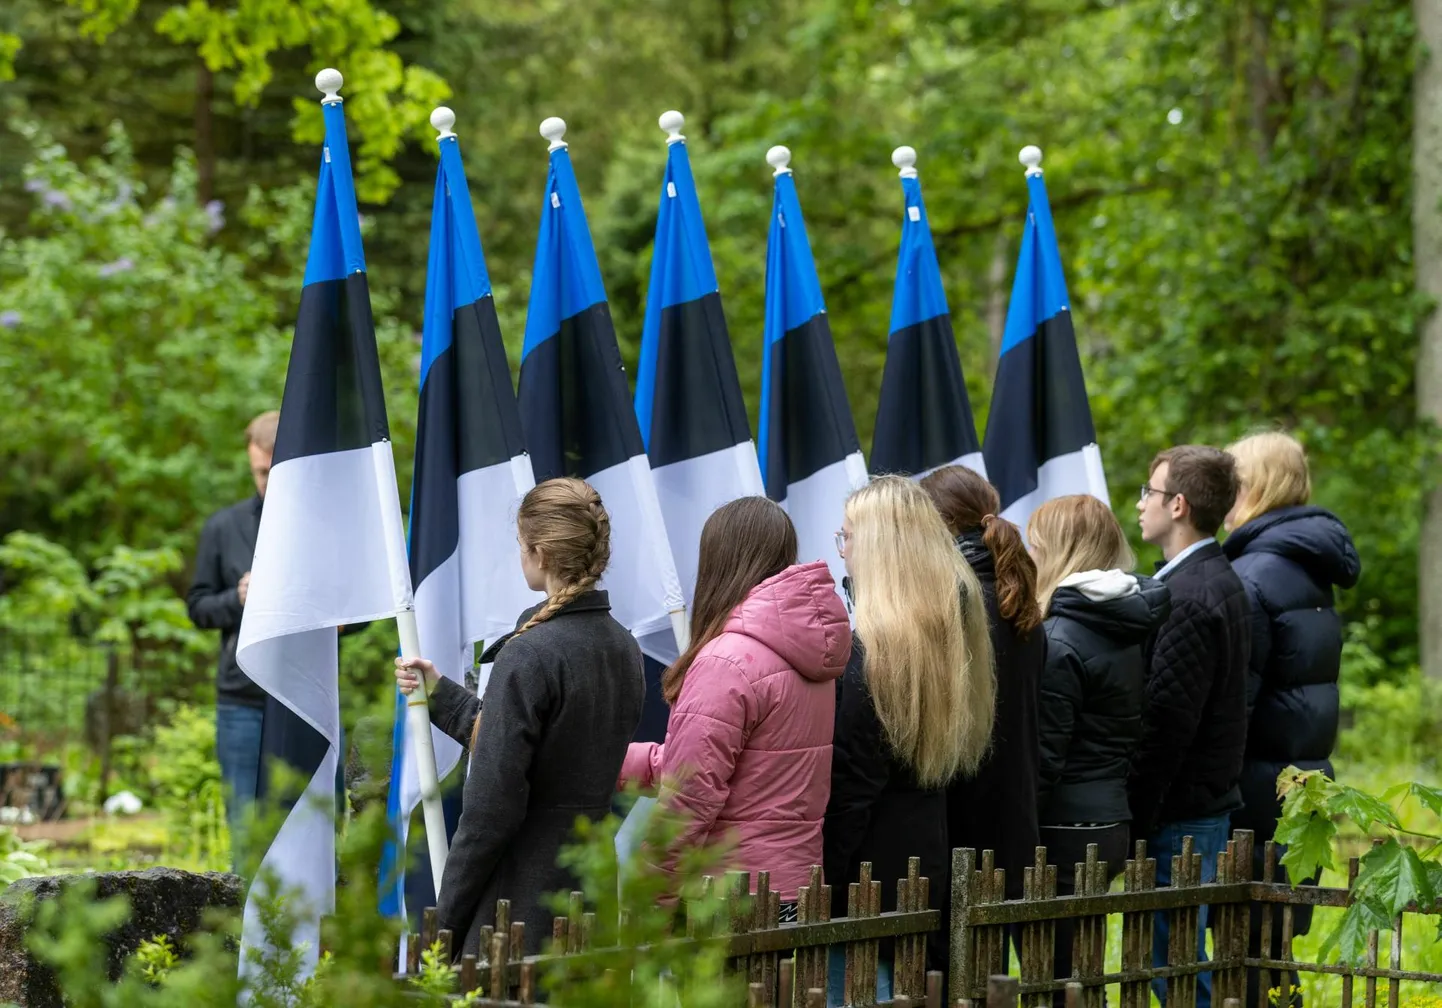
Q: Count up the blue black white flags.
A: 7